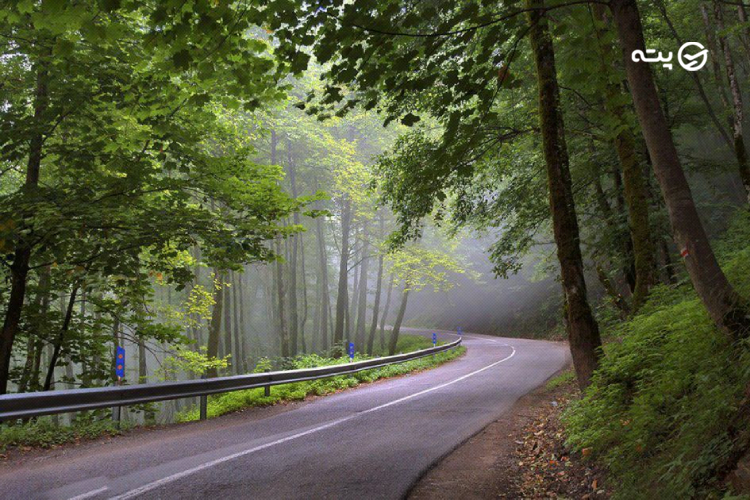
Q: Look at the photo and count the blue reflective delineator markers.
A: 4